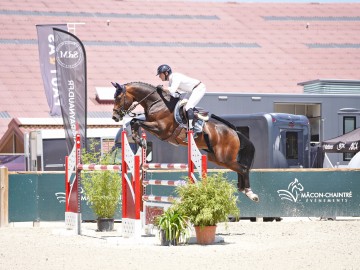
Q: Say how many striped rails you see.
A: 4